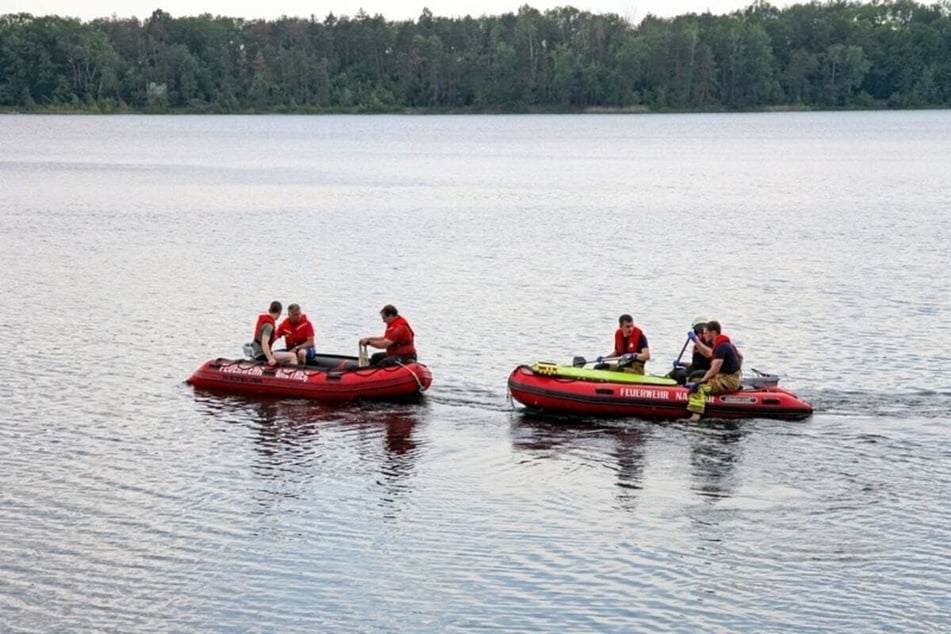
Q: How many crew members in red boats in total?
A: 6